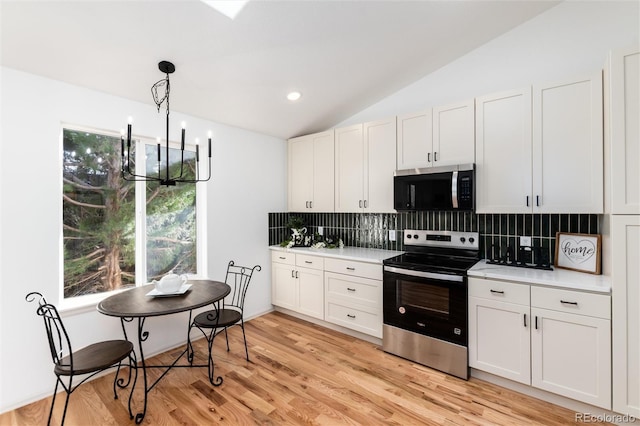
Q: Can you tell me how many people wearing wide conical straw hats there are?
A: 0